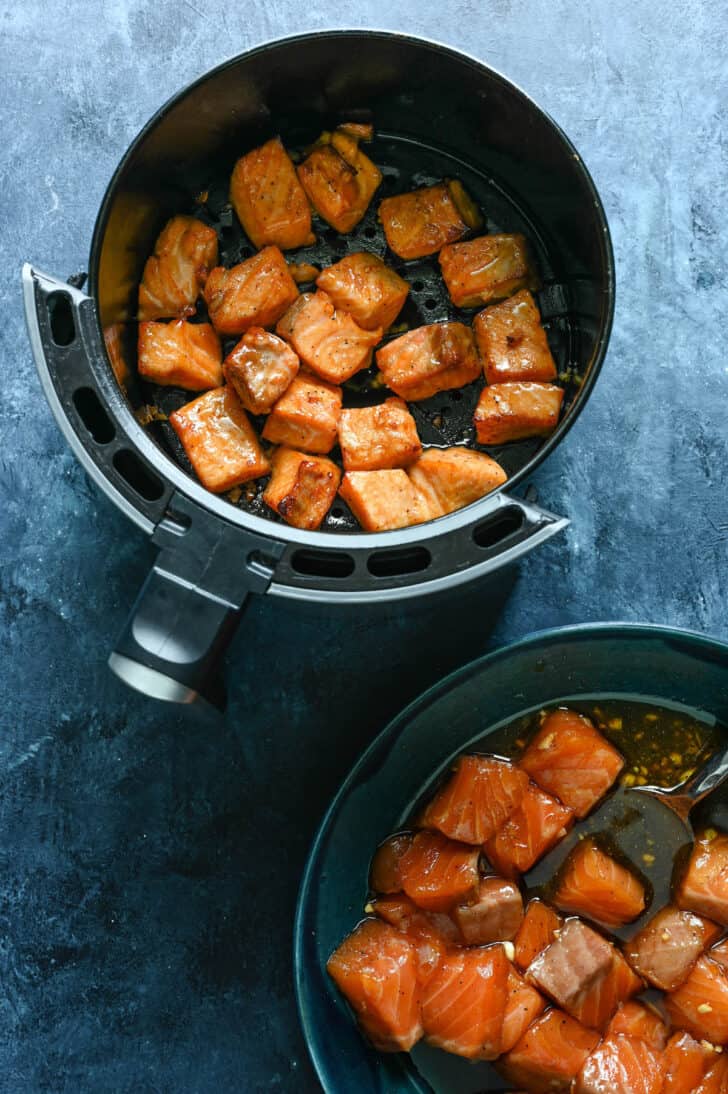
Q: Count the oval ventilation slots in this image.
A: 6